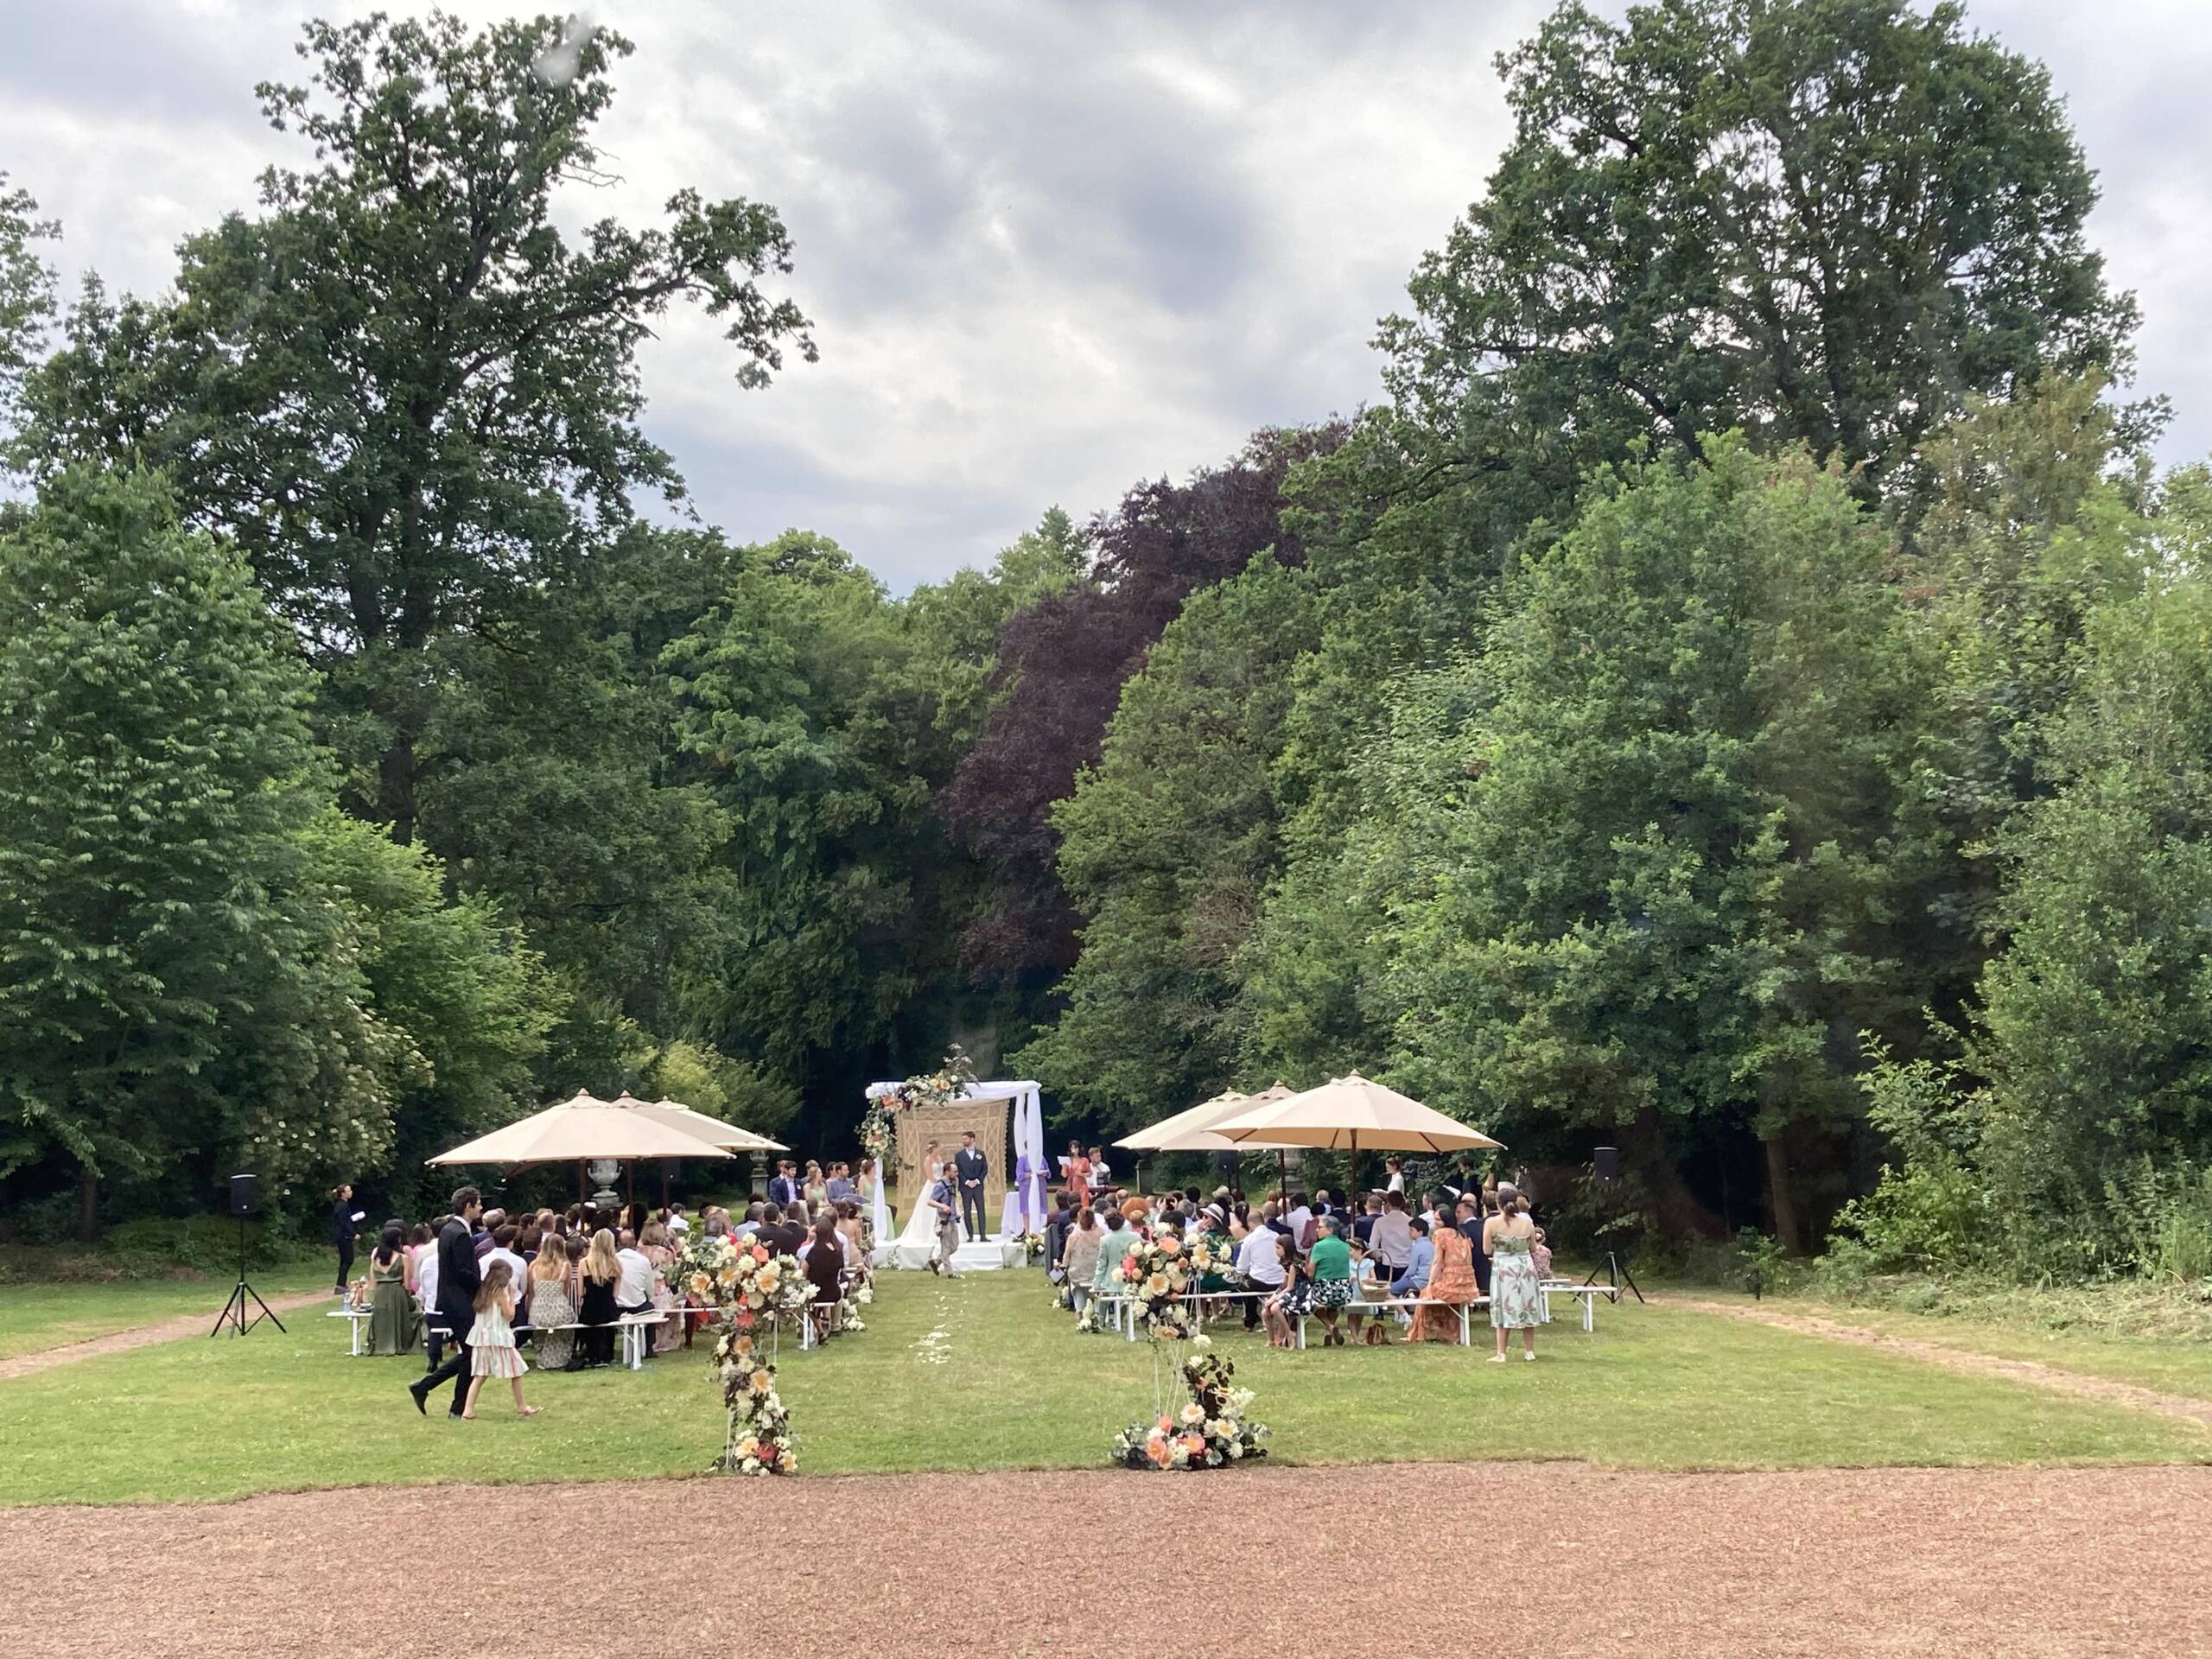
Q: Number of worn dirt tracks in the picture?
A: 2